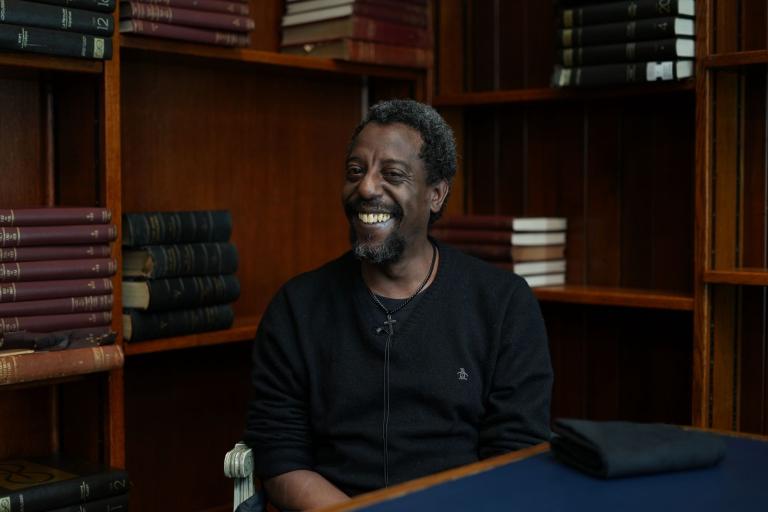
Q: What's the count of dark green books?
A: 4